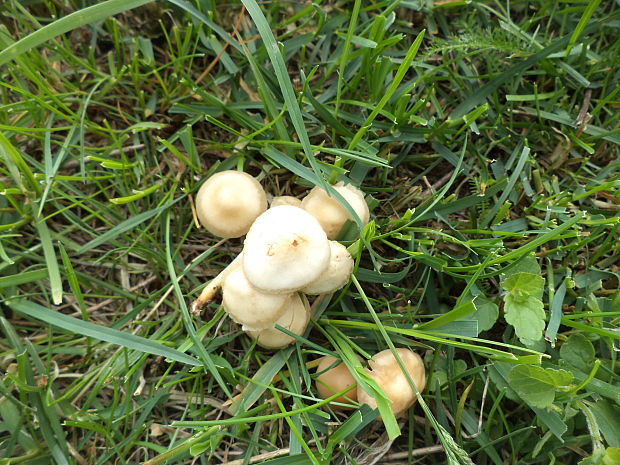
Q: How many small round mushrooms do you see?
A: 9